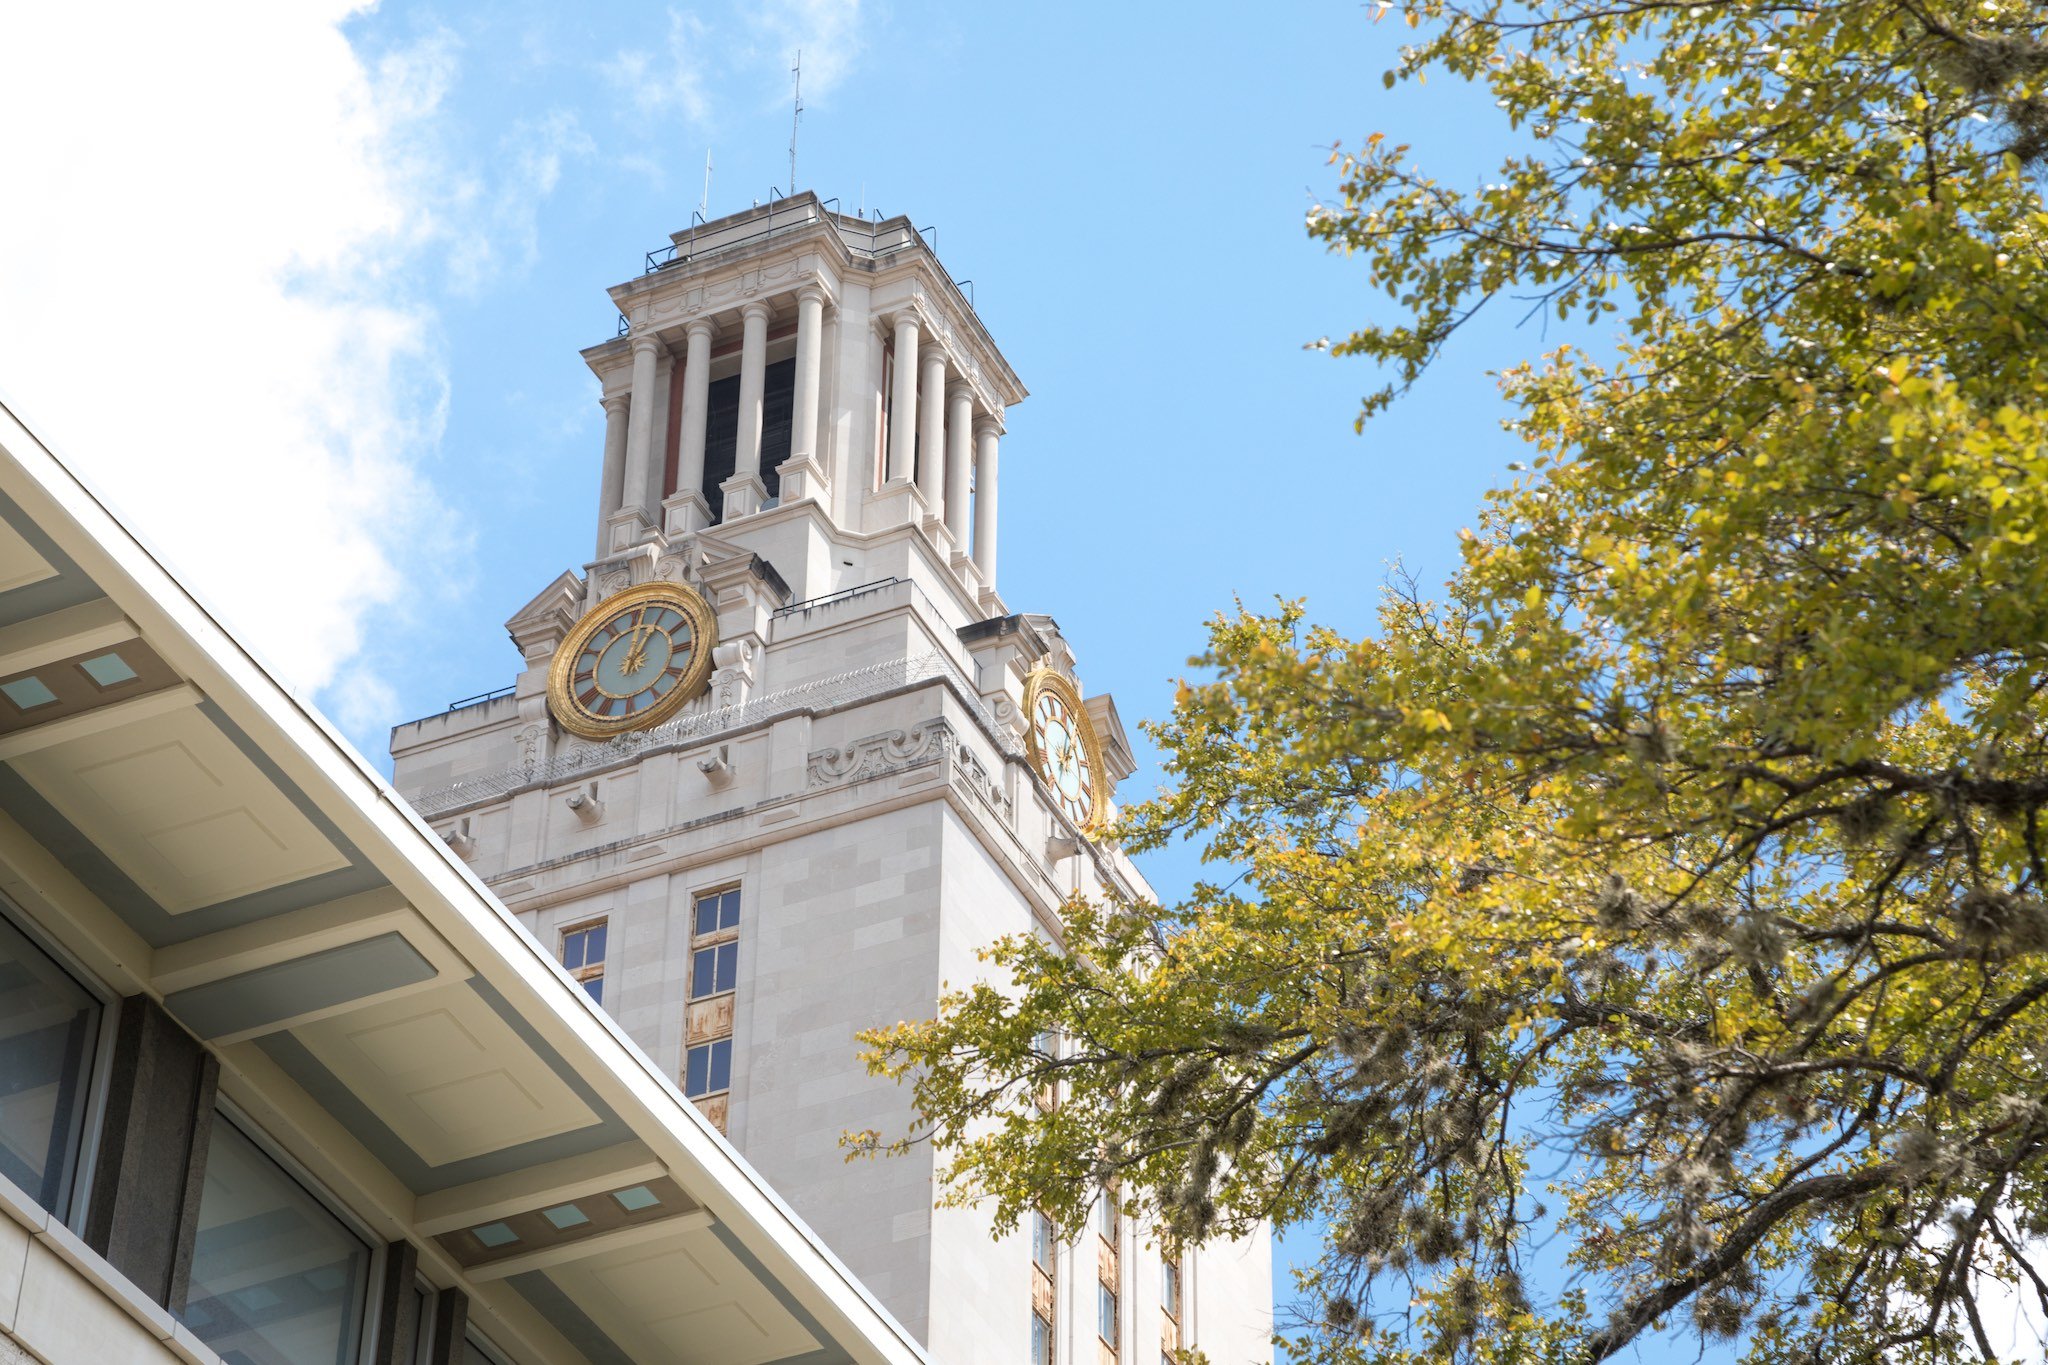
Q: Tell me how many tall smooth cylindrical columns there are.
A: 9